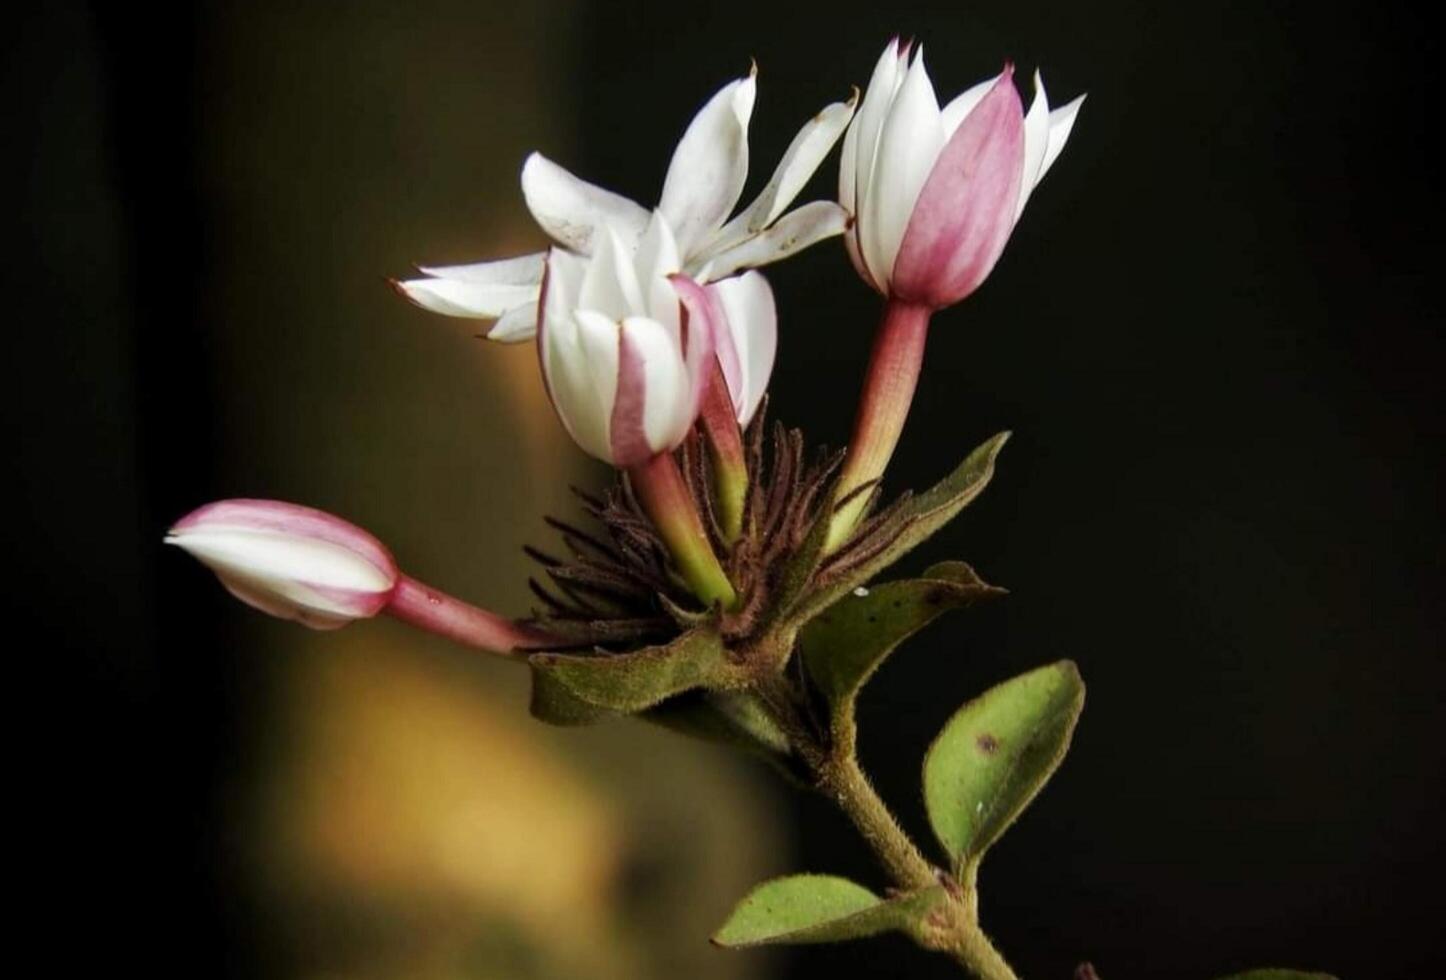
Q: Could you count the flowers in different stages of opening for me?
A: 4